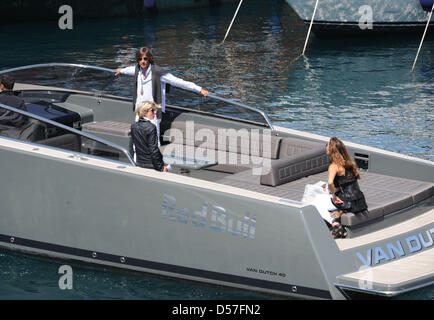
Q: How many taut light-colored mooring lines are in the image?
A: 3